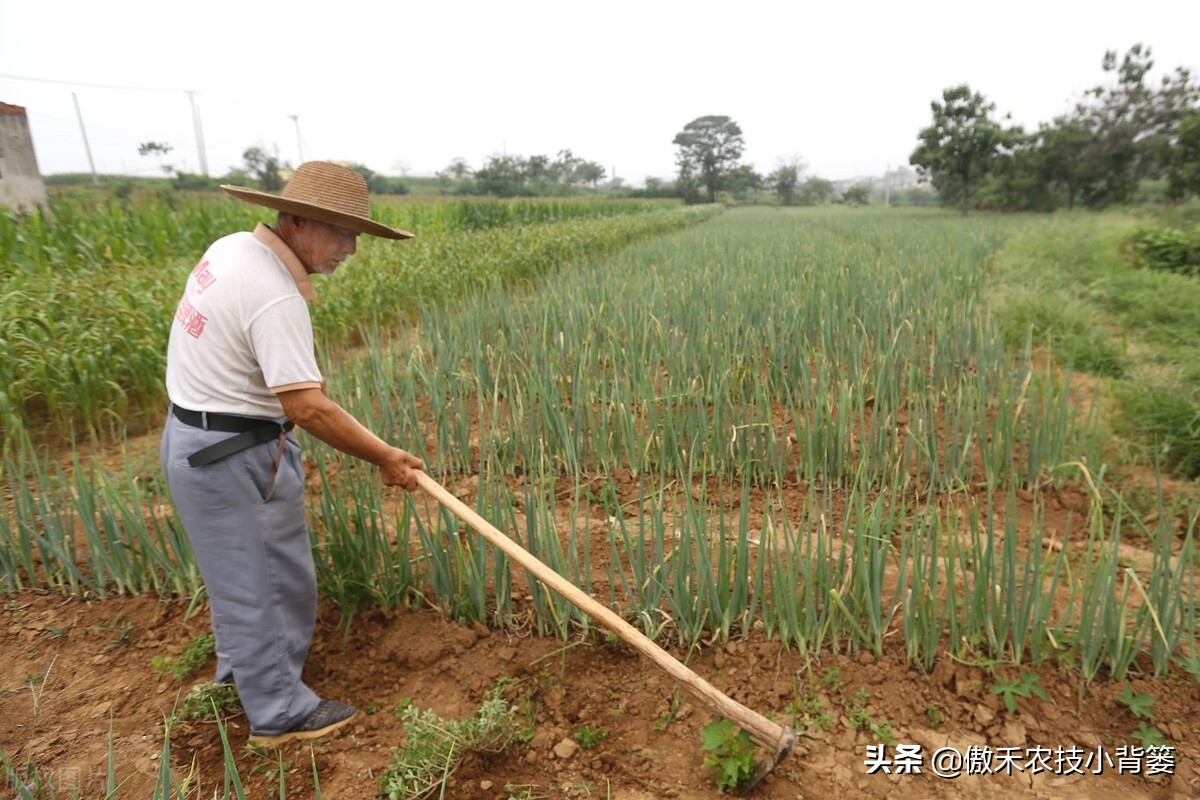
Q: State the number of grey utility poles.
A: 3